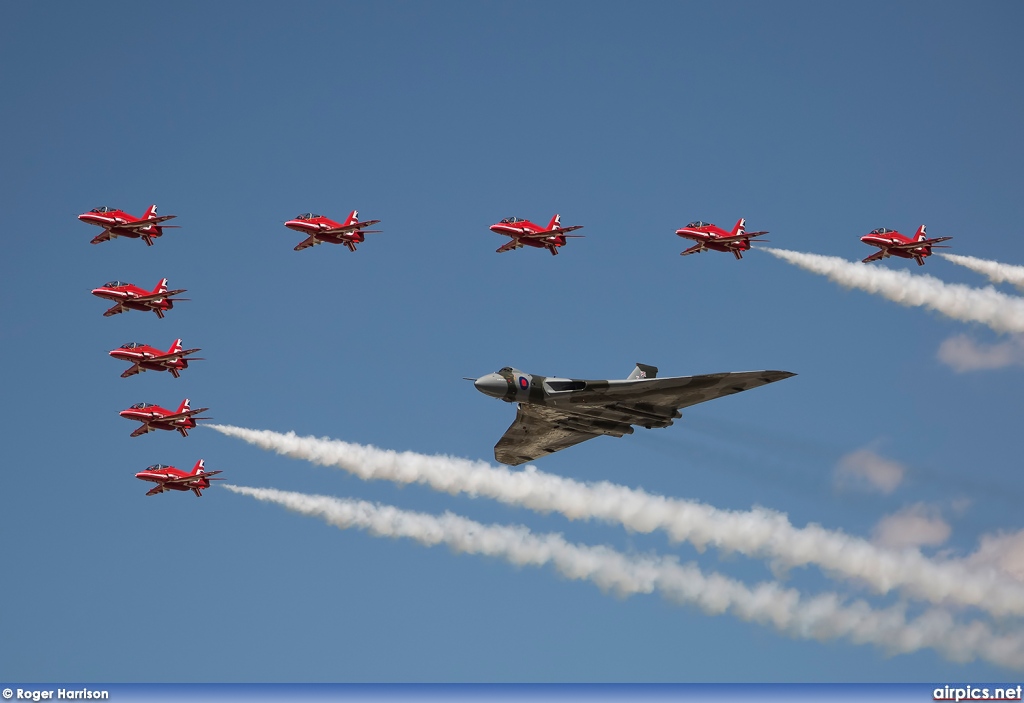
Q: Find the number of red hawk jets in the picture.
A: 9